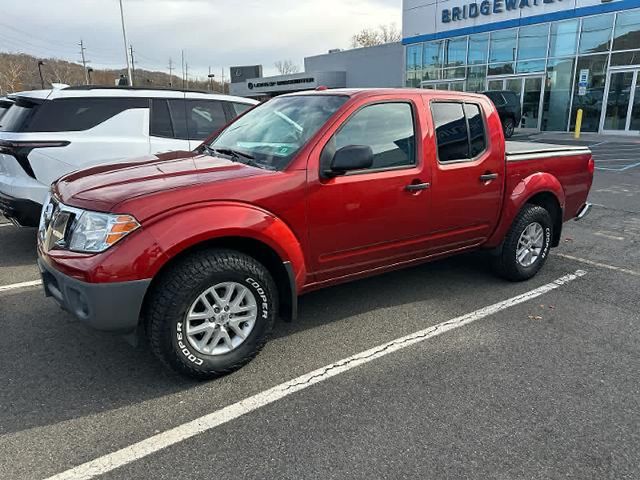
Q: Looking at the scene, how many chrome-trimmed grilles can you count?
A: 1